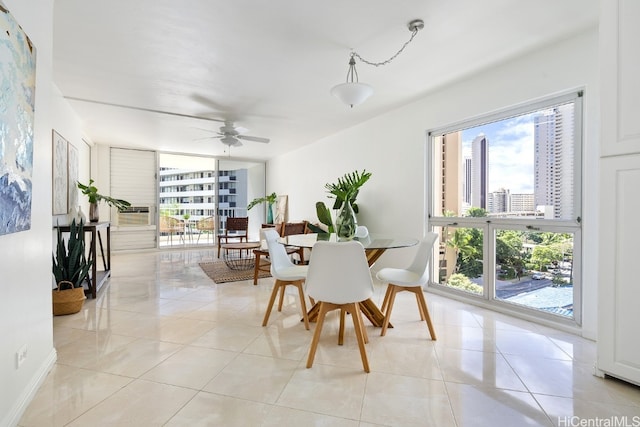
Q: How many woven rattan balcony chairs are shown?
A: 2